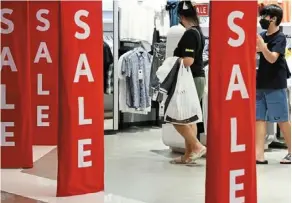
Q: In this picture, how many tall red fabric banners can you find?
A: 4